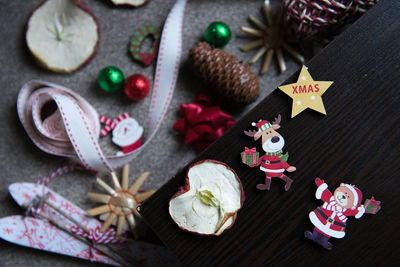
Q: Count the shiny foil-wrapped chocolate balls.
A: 3